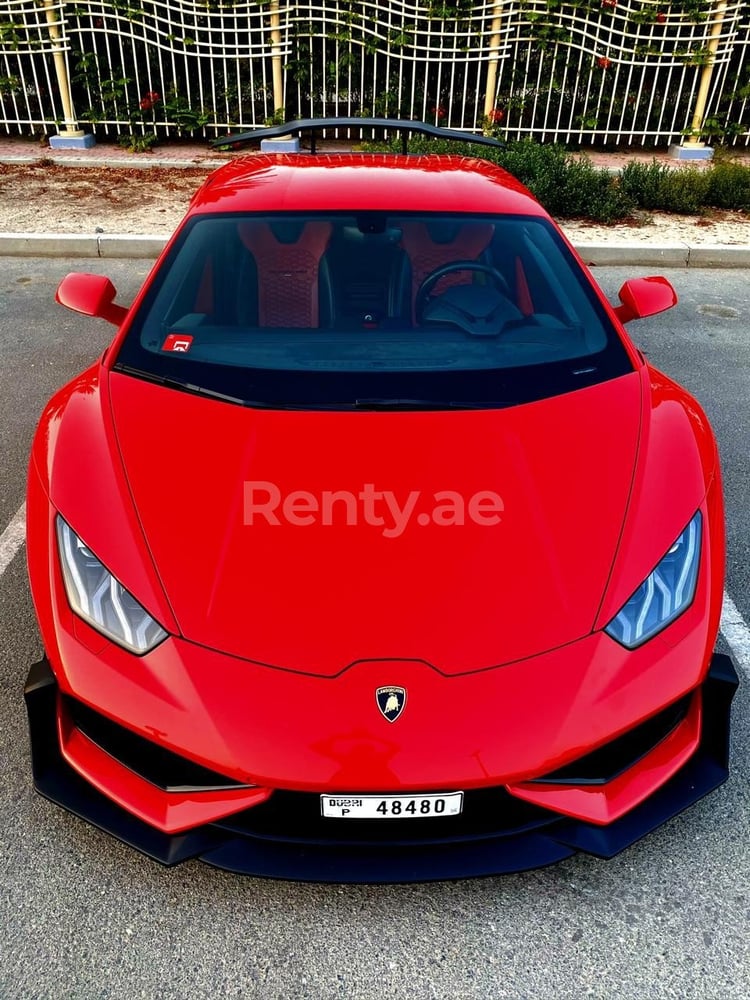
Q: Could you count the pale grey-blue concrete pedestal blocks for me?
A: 3